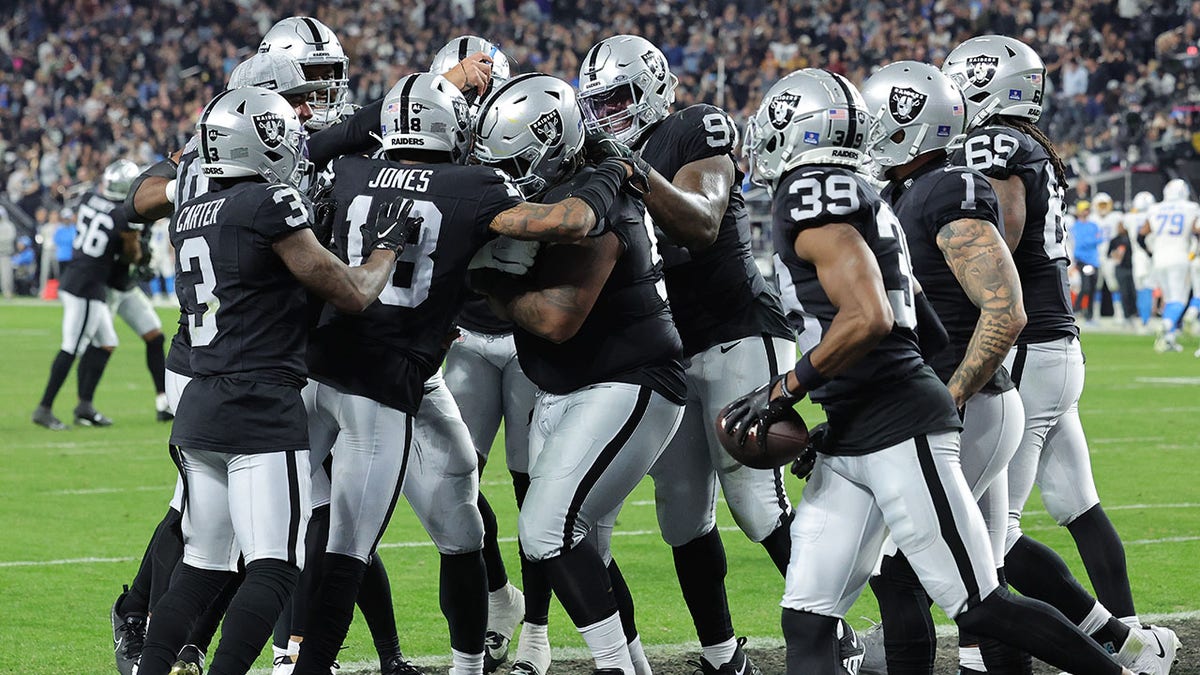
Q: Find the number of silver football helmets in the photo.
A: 10